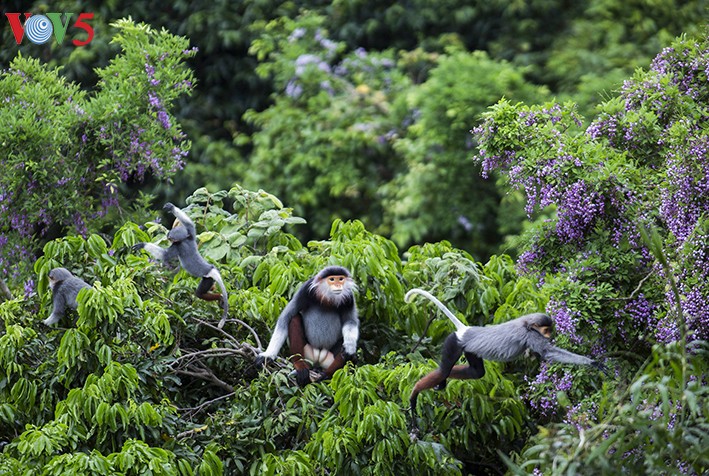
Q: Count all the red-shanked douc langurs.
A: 4